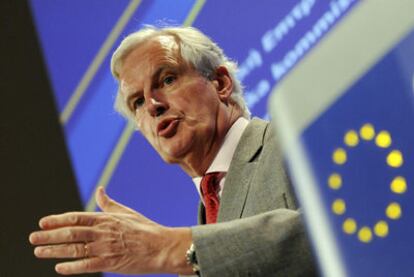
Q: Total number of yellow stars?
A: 12